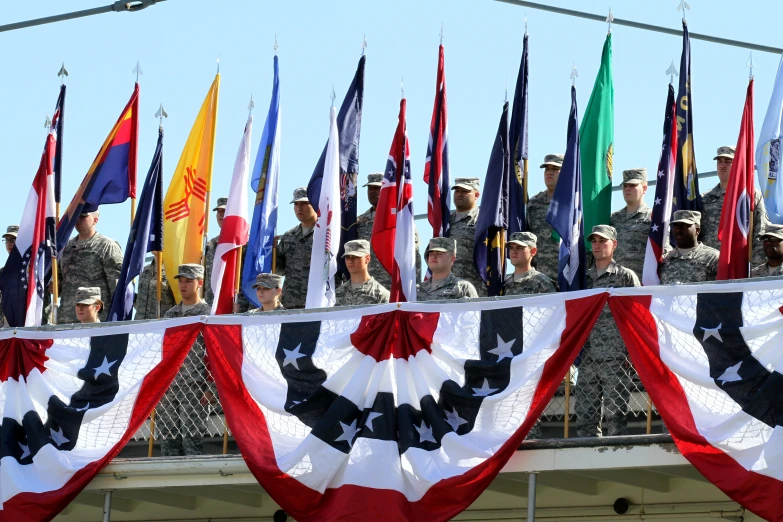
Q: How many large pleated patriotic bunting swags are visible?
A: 3